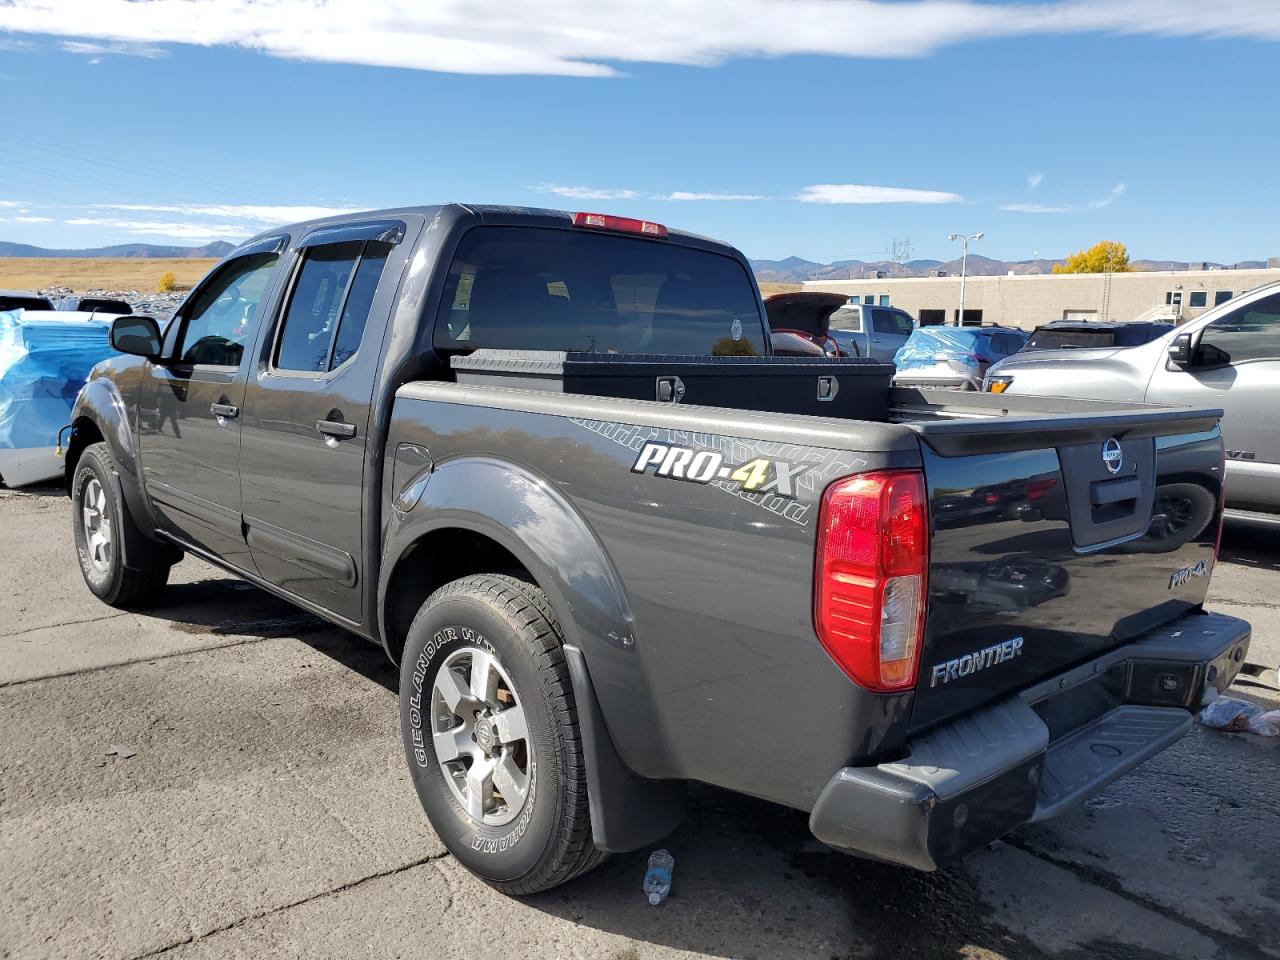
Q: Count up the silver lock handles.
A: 2